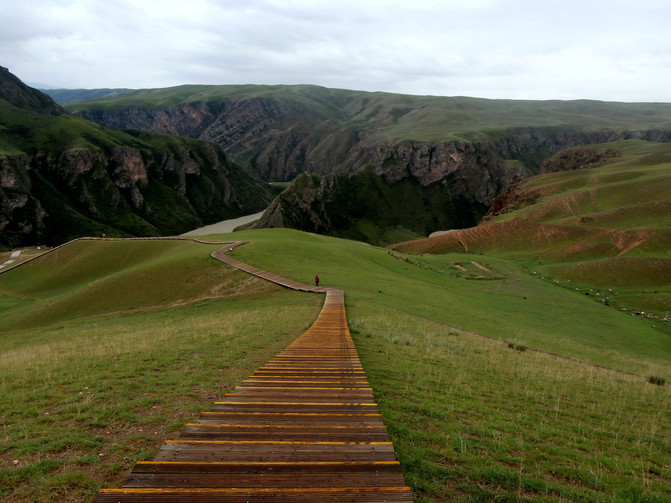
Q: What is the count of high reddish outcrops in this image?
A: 2